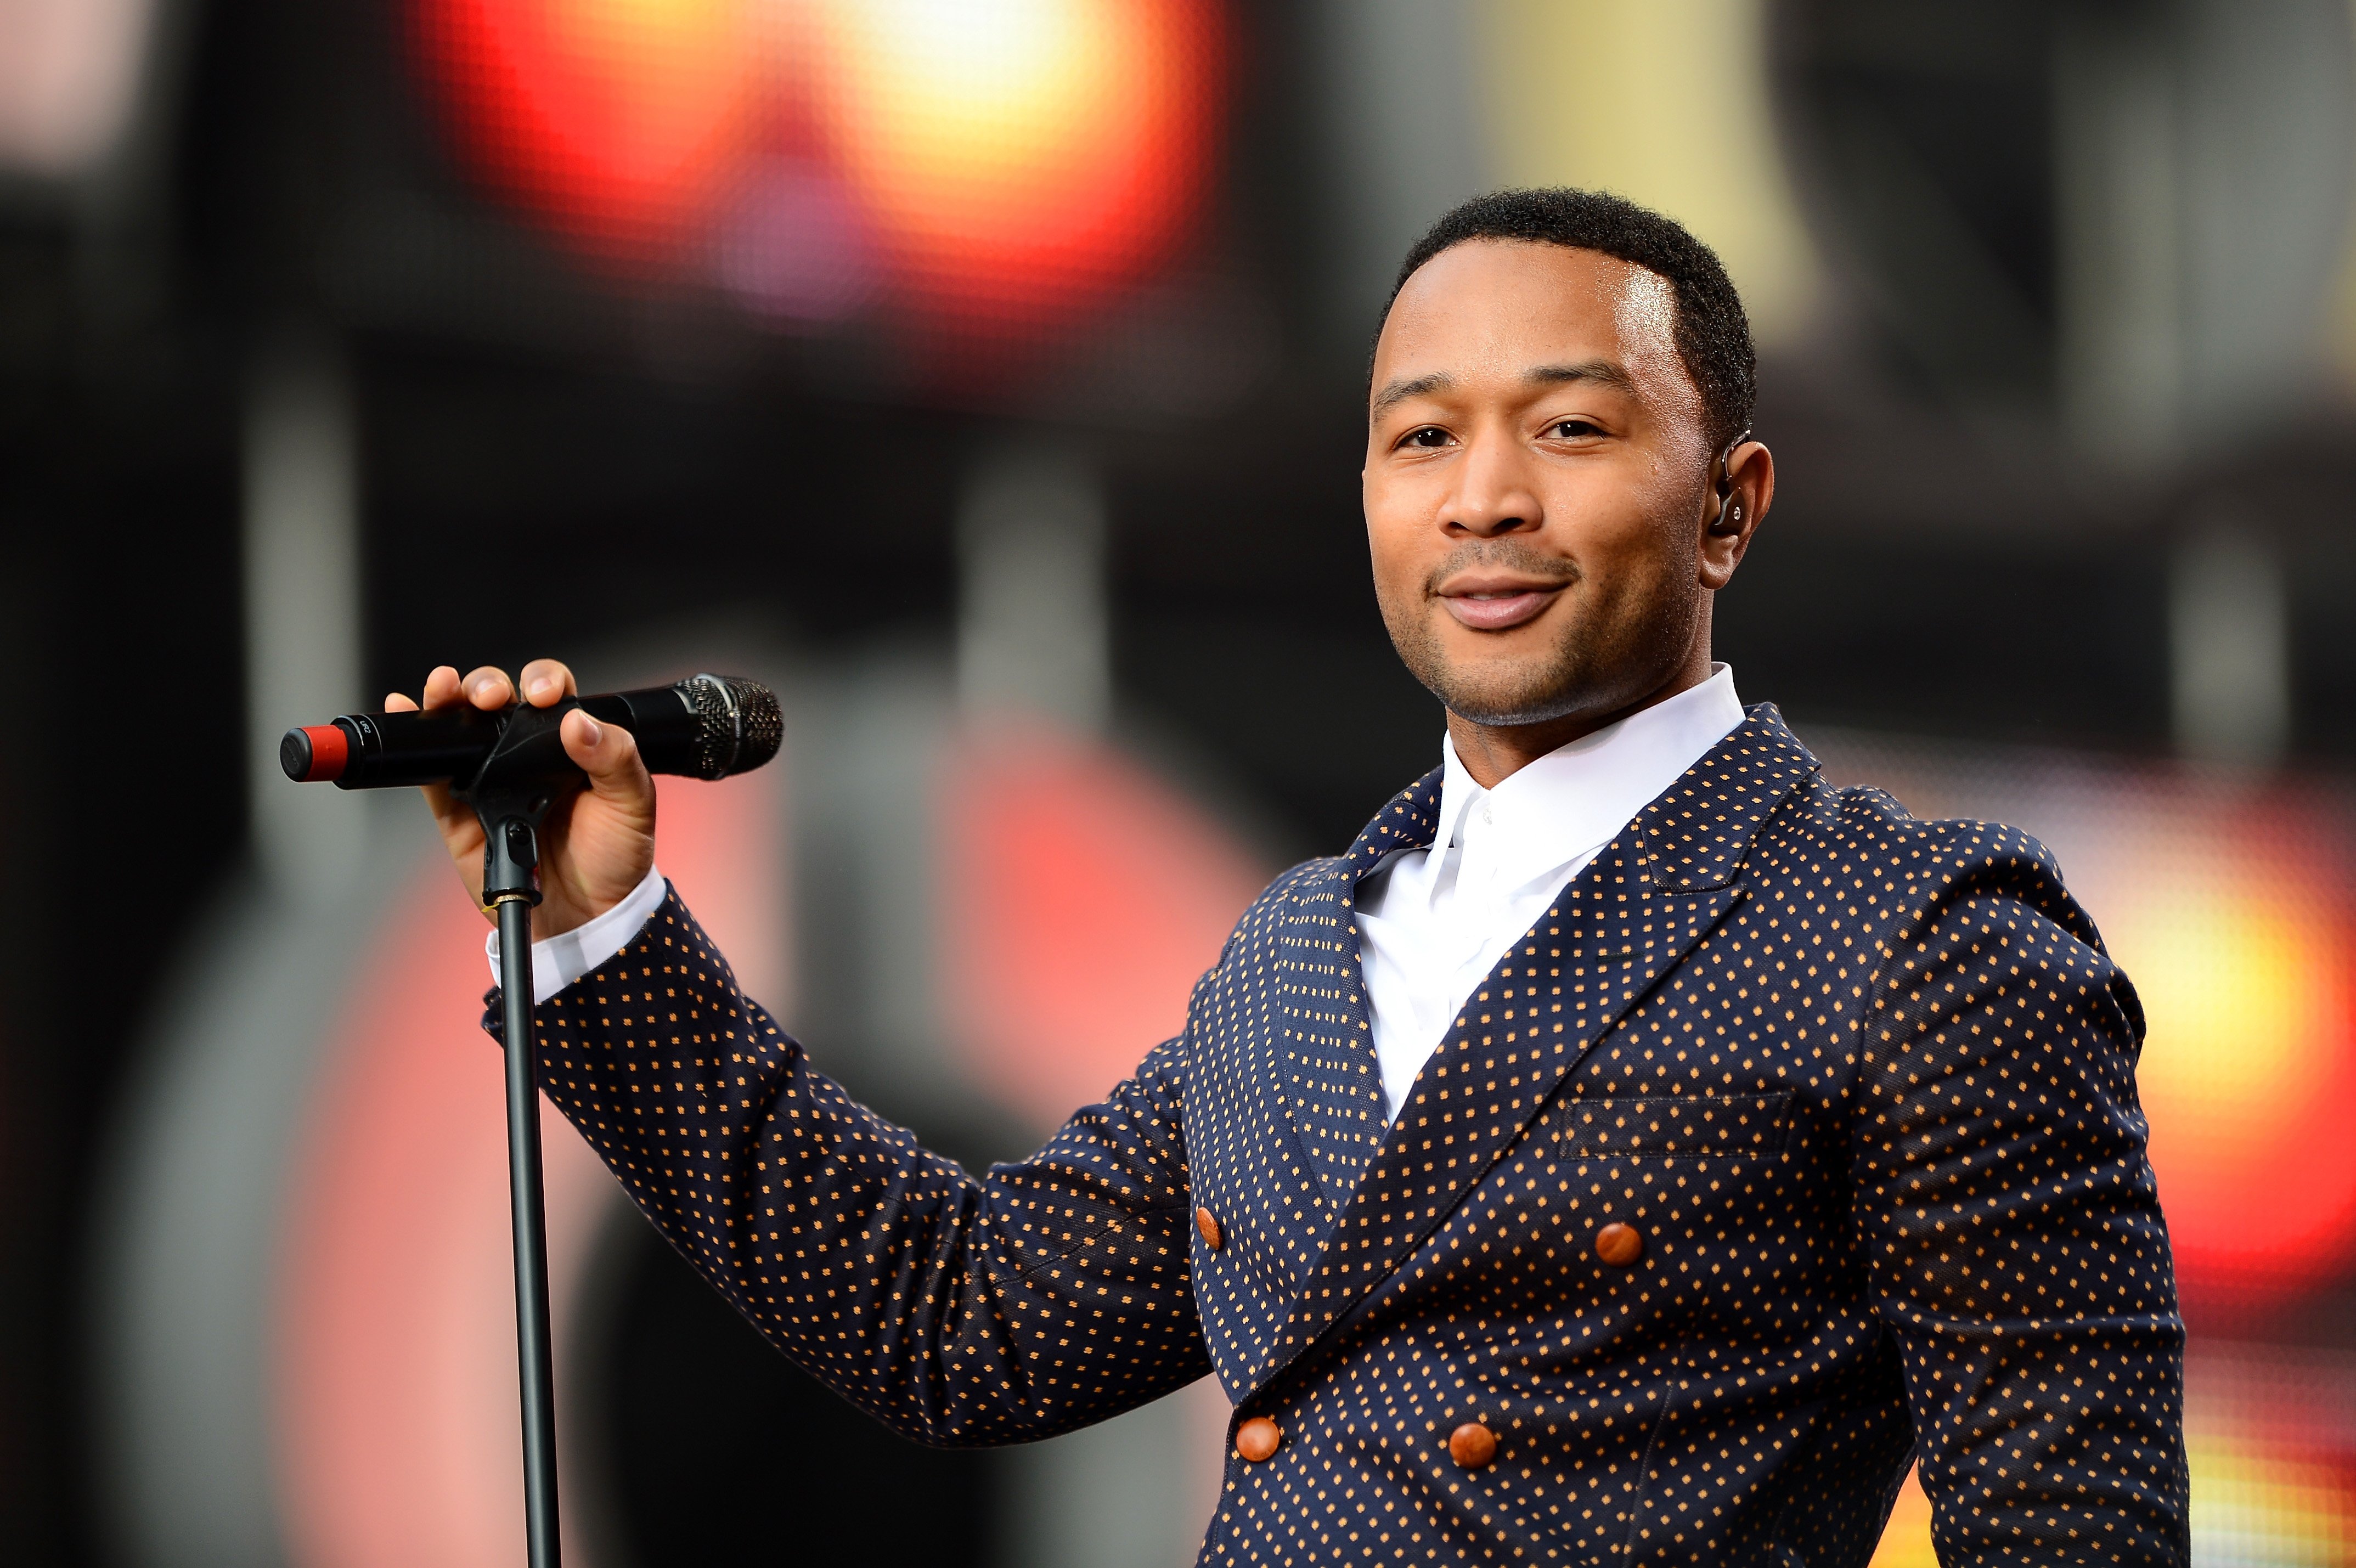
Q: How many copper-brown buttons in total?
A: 4